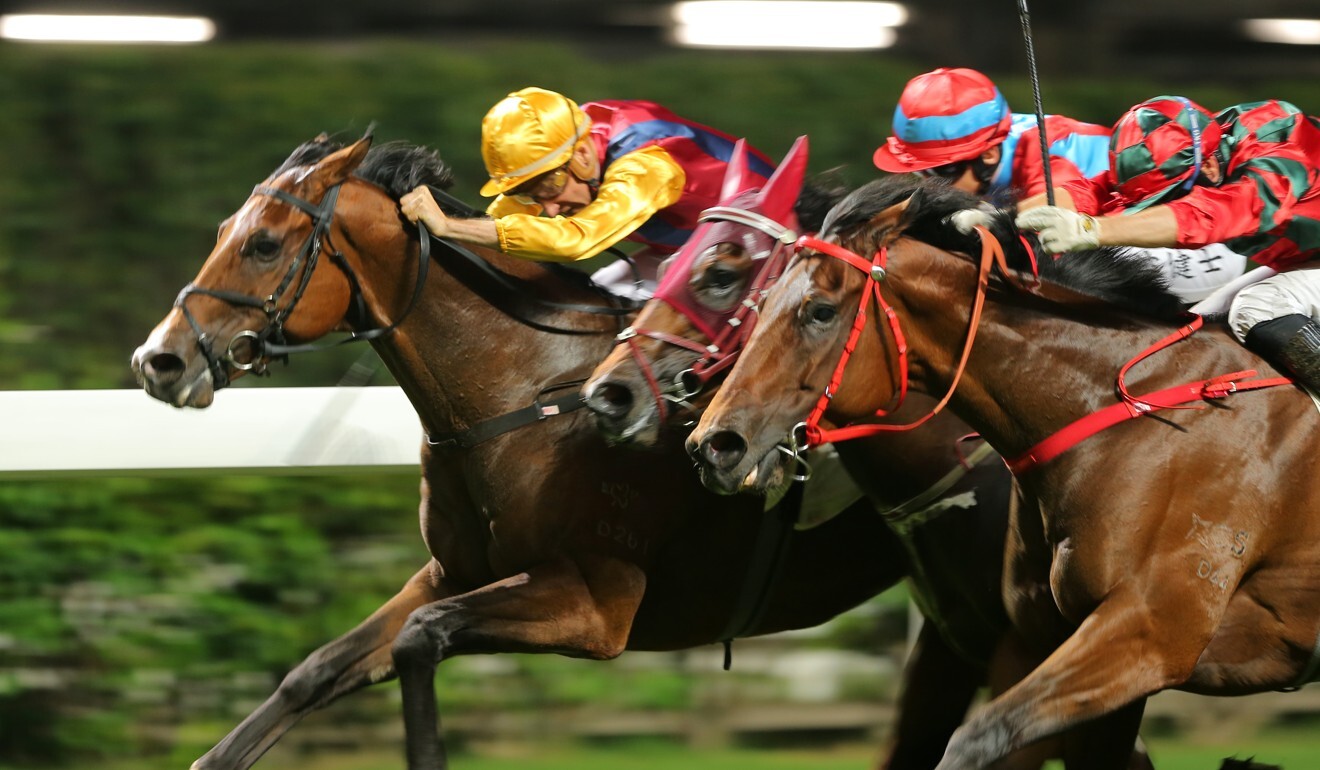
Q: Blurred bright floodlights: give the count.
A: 3